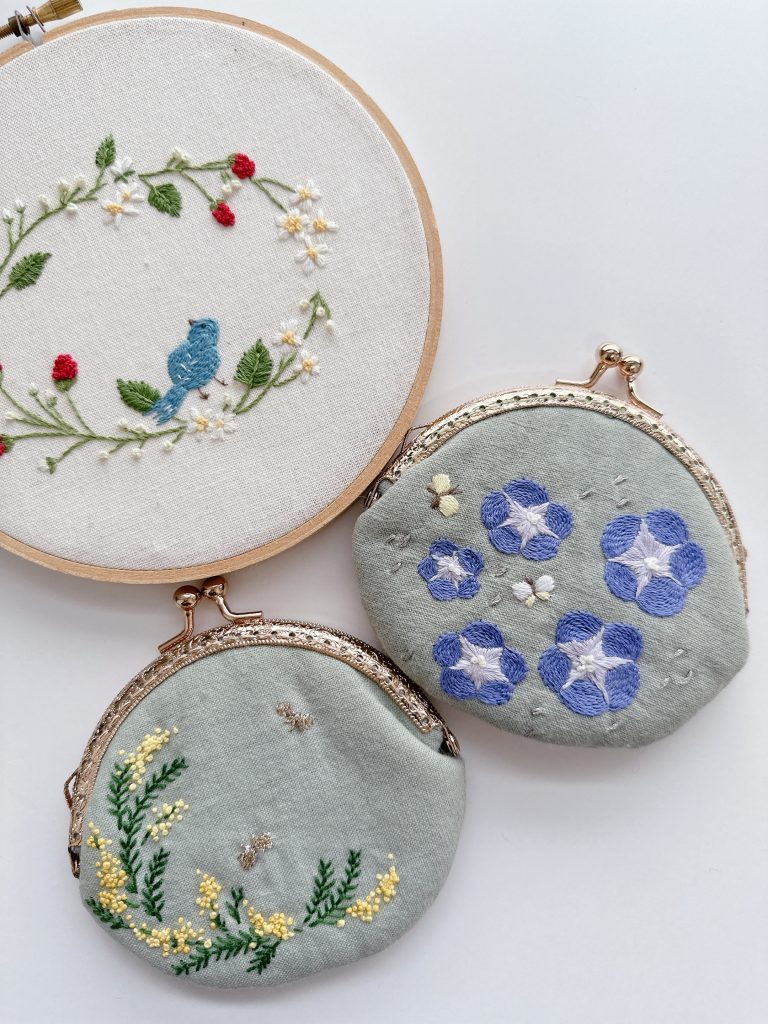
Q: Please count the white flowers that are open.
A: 10